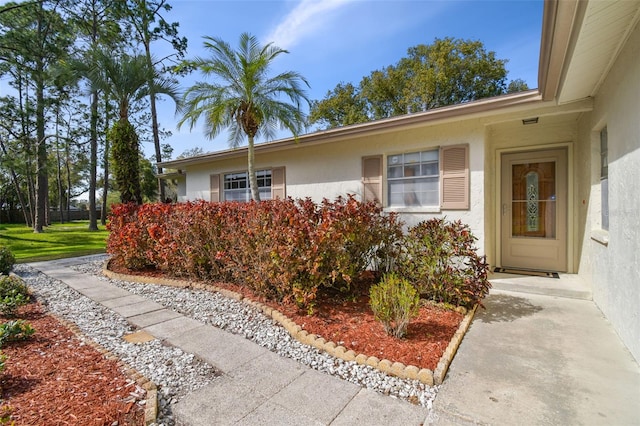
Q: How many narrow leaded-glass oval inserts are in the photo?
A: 1